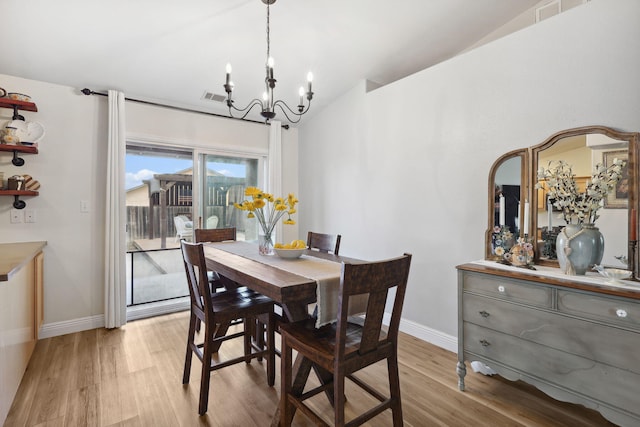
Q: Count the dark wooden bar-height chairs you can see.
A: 4